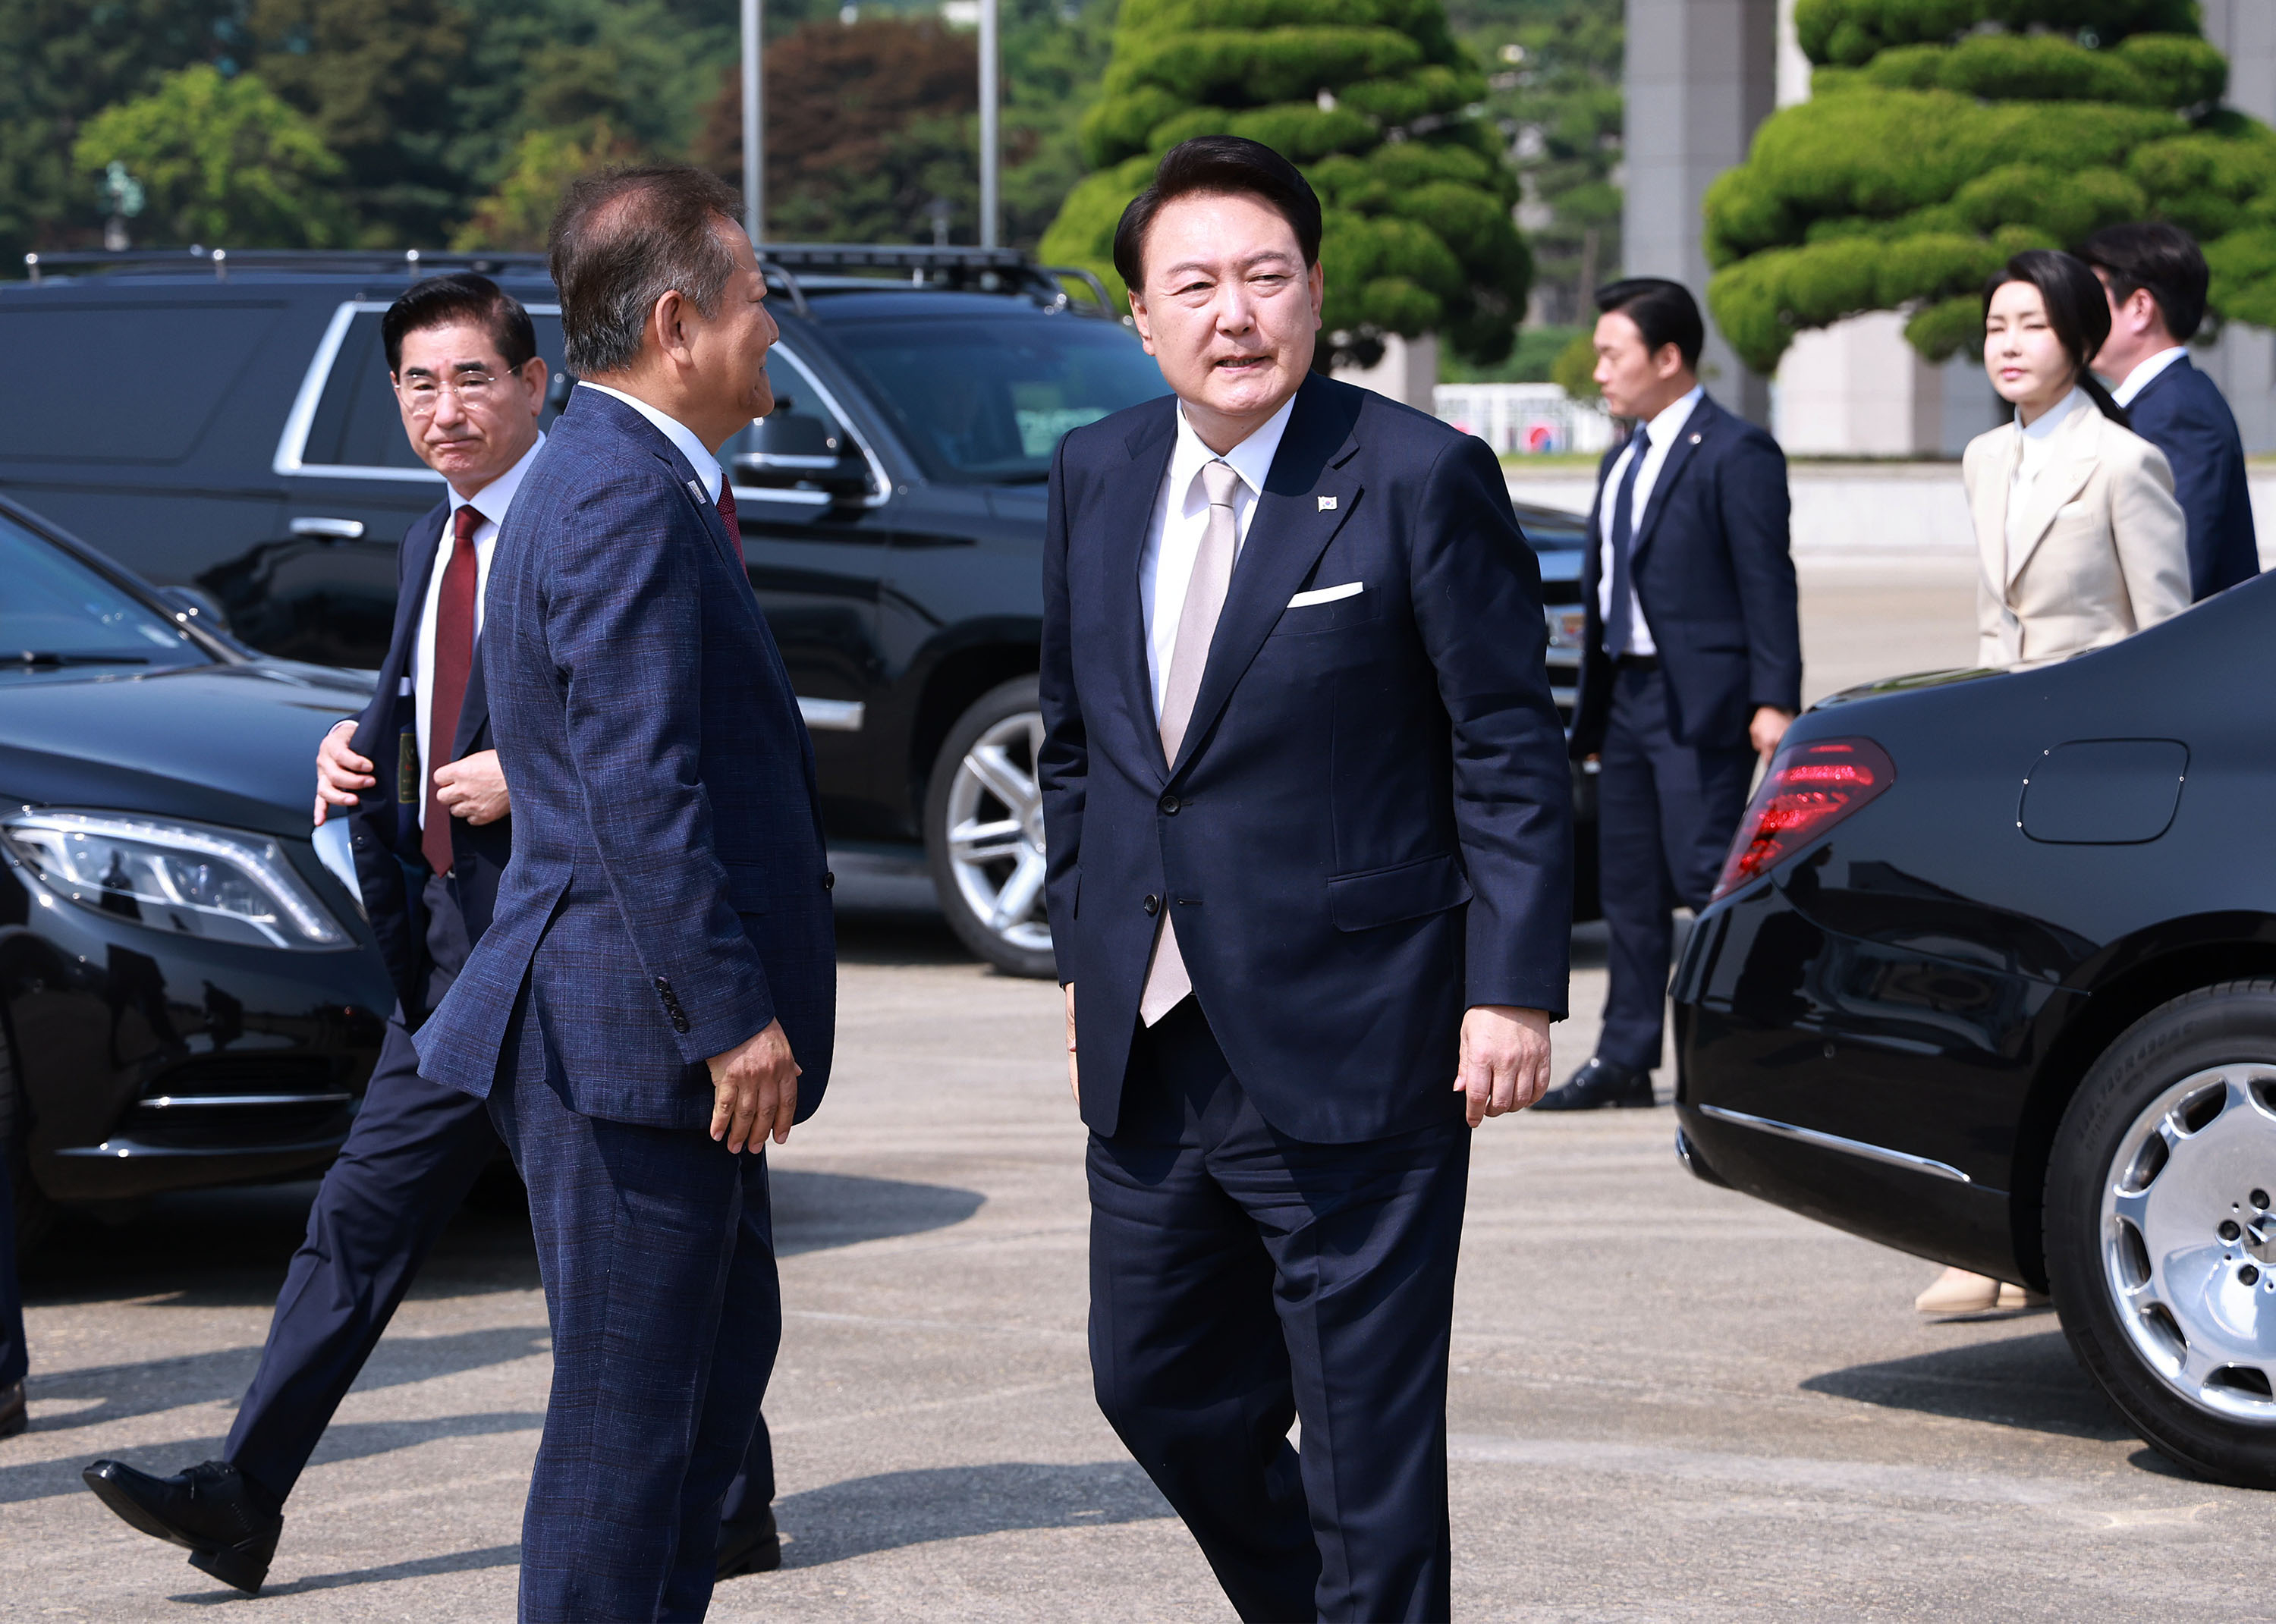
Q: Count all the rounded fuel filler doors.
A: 1